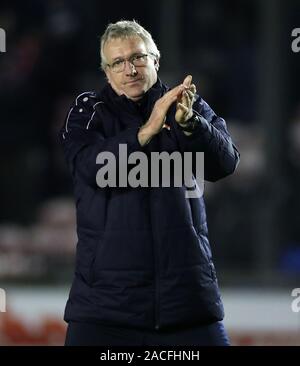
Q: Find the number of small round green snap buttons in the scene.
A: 0